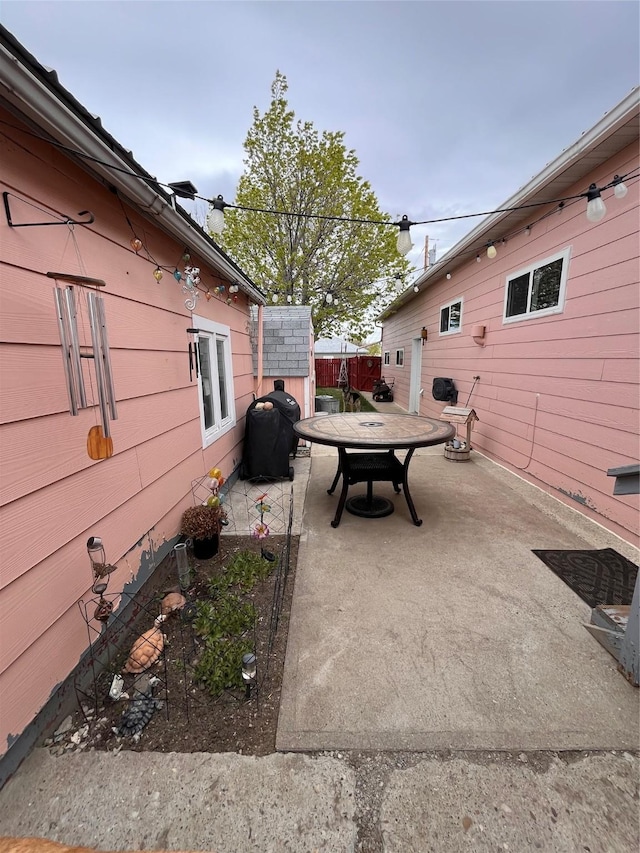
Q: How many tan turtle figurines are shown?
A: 2